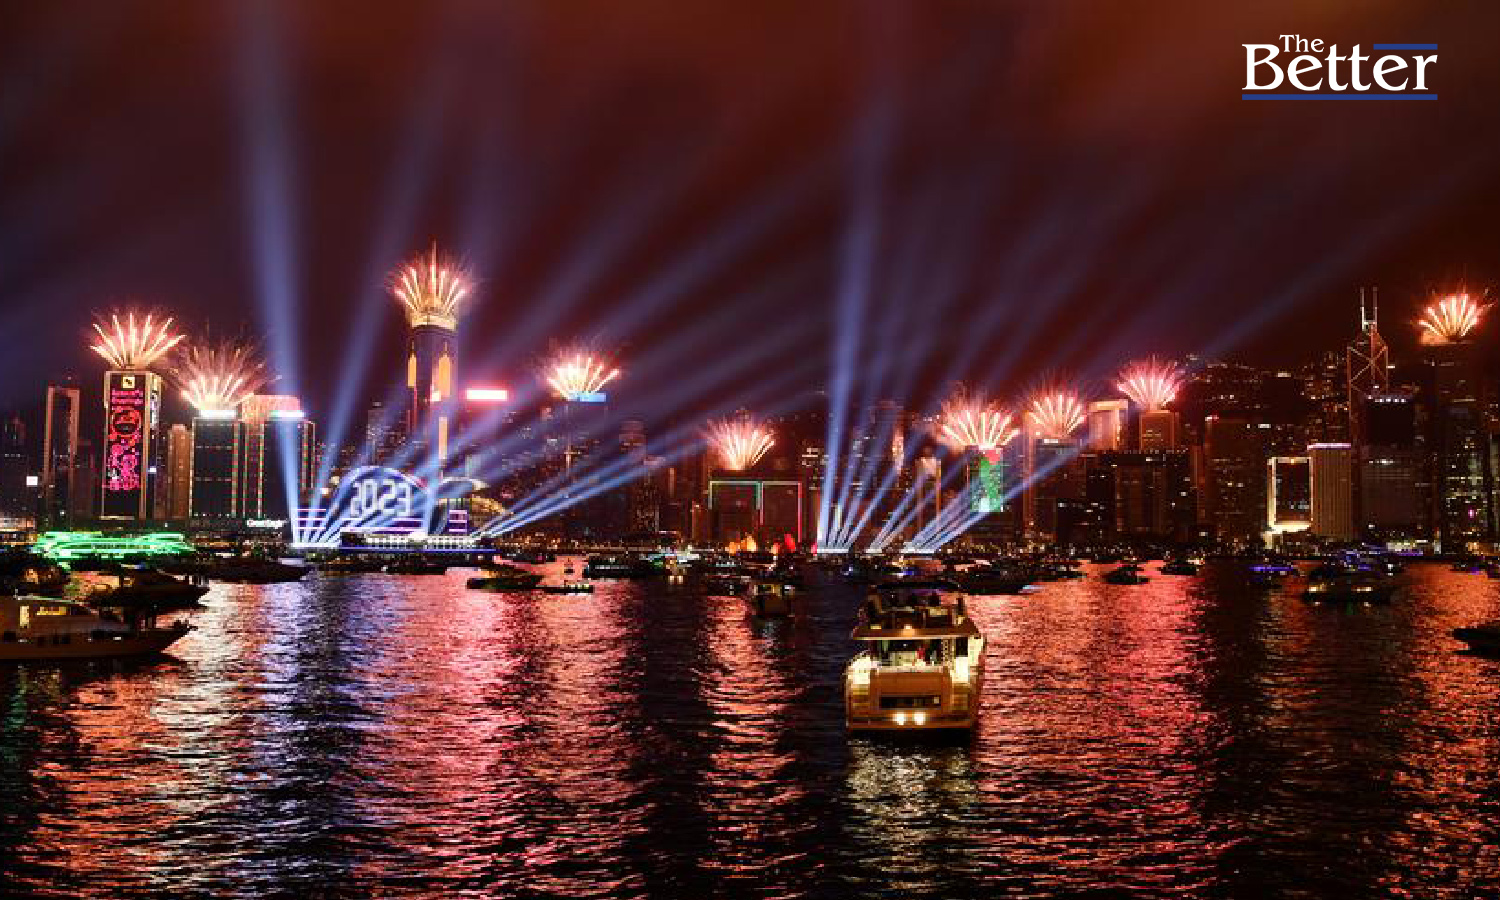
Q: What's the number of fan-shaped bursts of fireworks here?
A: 9